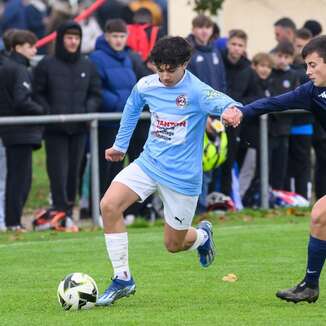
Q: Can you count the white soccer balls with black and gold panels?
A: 1